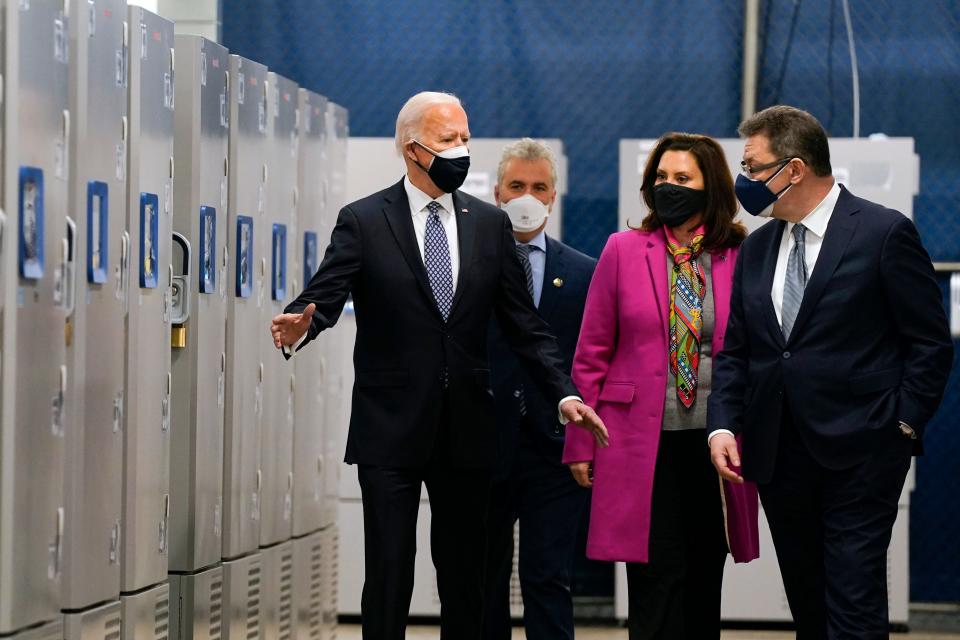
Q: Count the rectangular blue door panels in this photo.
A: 7